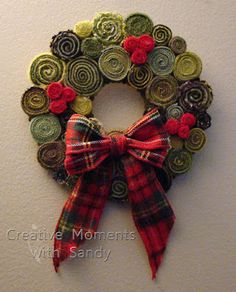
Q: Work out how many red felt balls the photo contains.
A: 9